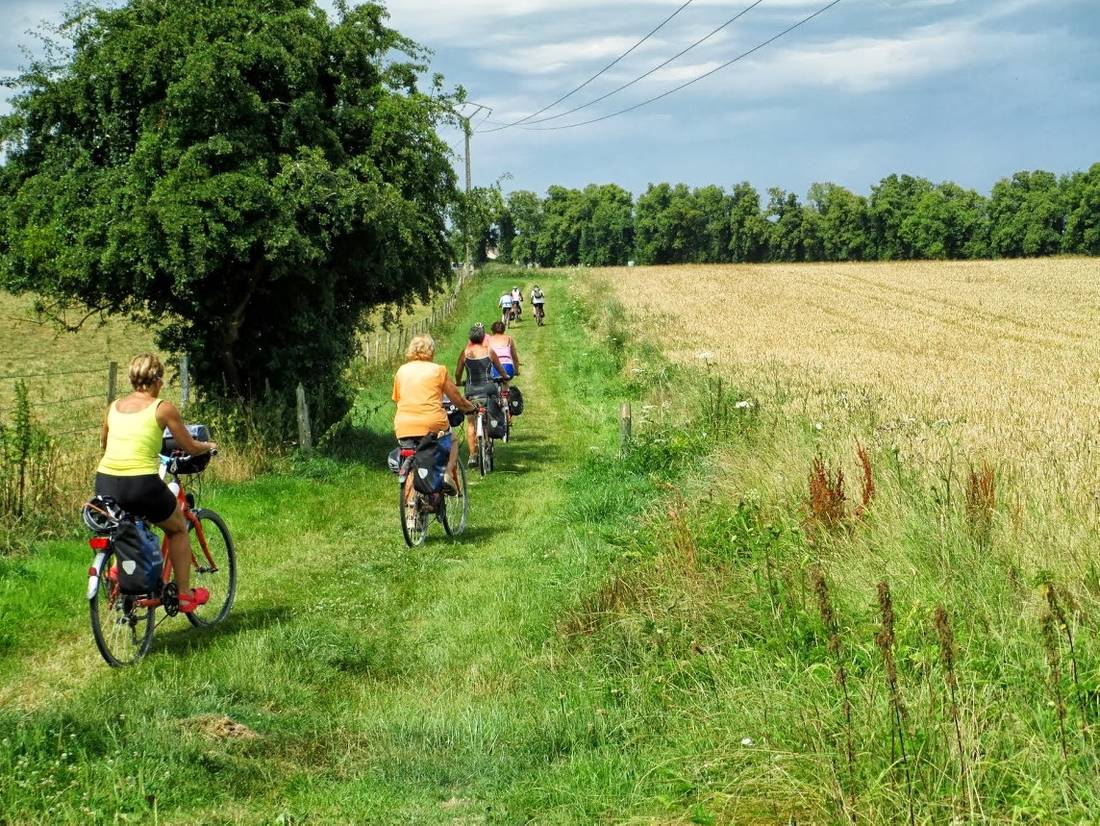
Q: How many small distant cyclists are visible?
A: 3